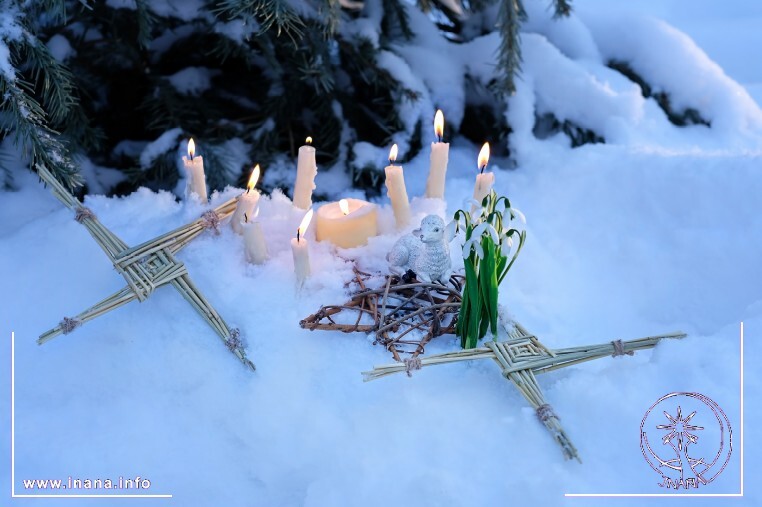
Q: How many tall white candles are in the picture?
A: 8